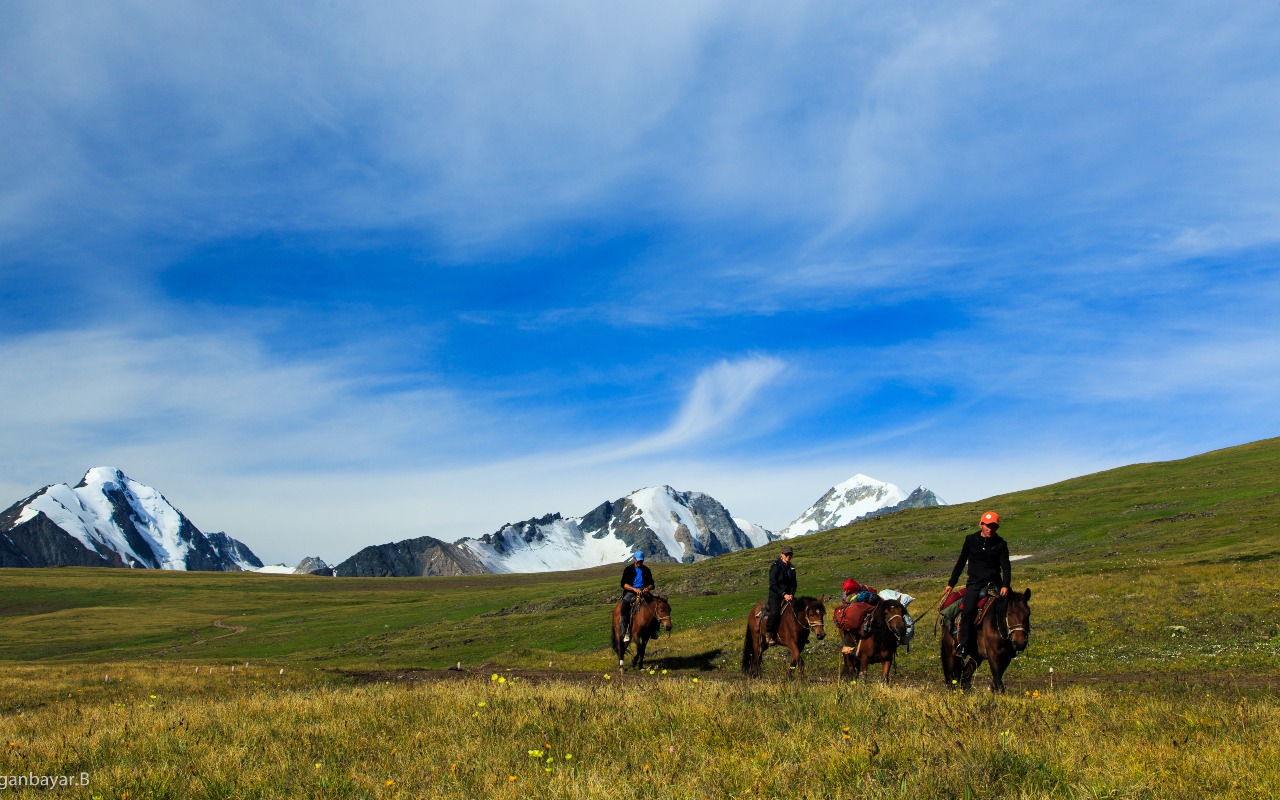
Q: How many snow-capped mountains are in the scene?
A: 3